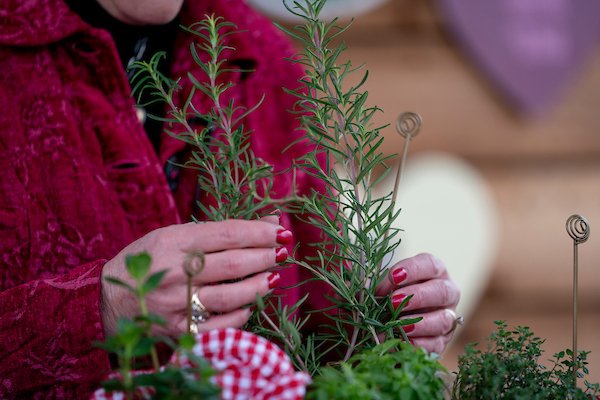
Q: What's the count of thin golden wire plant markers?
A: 3